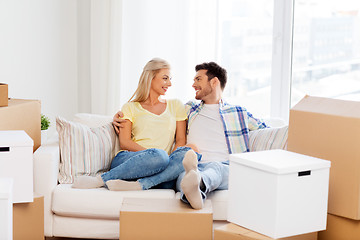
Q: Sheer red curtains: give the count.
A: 0